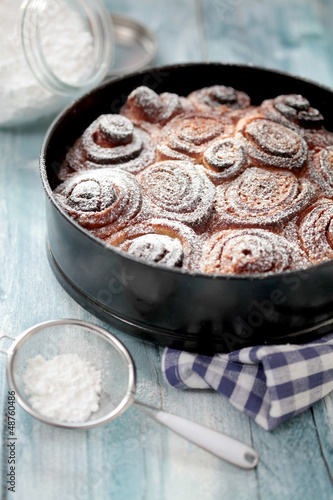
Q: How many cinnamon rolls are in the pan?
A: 14